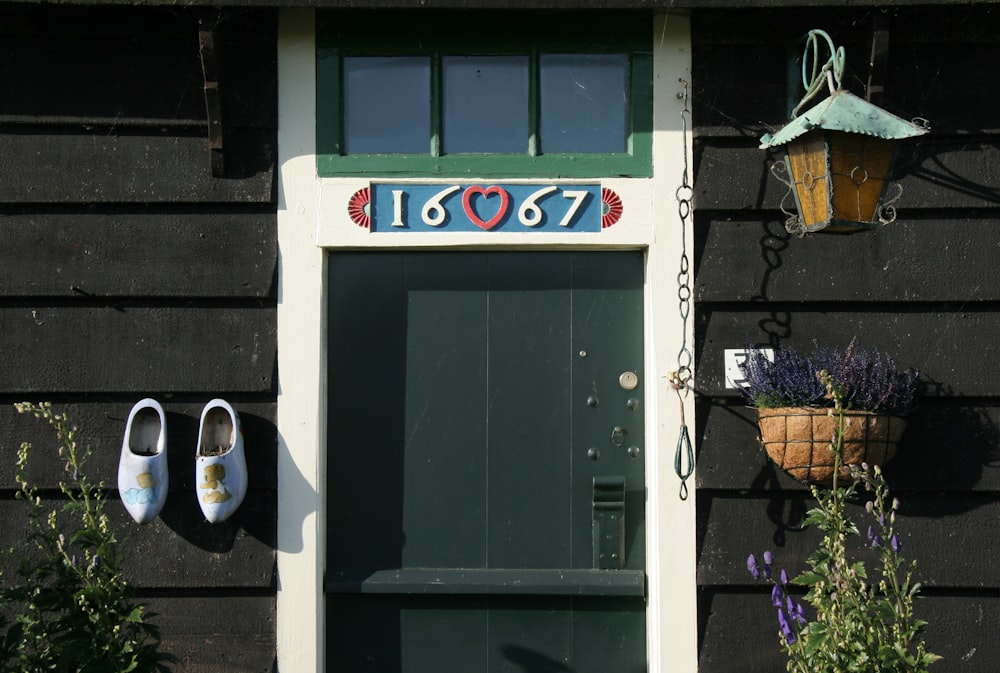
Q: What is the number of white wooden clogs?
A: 2